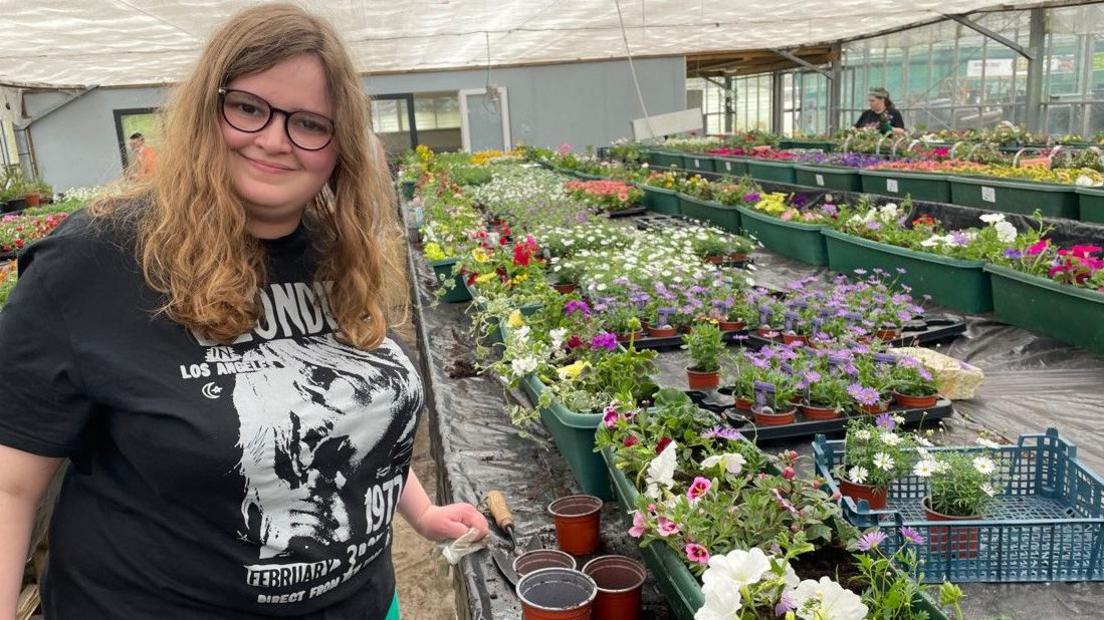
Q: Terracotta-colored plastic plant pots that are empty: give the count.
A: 4